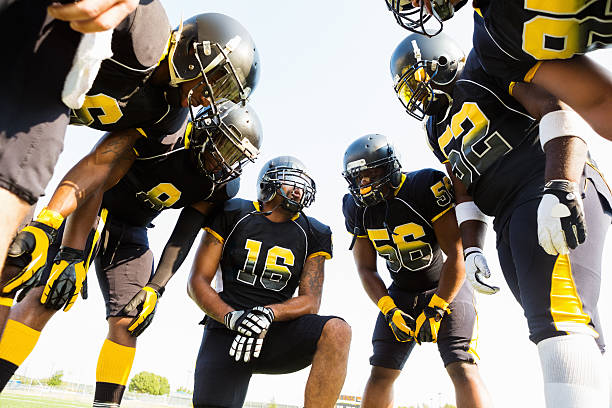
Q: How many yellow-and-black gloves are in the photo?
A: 5